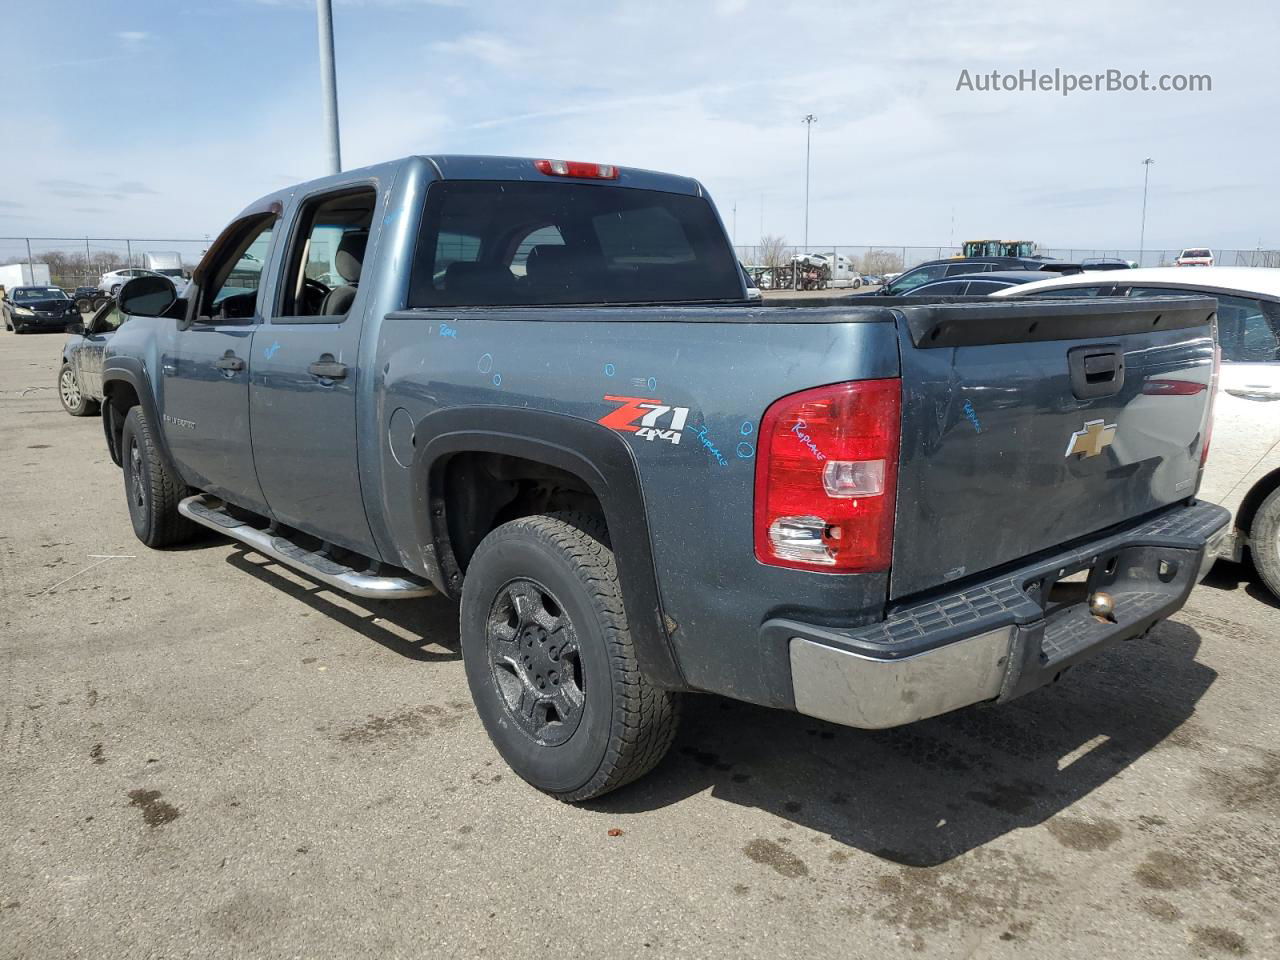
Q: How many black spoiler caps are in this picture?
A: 1